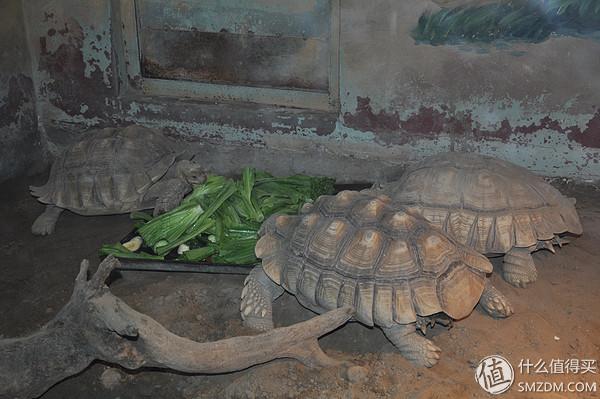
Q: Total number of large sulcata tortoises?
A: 3